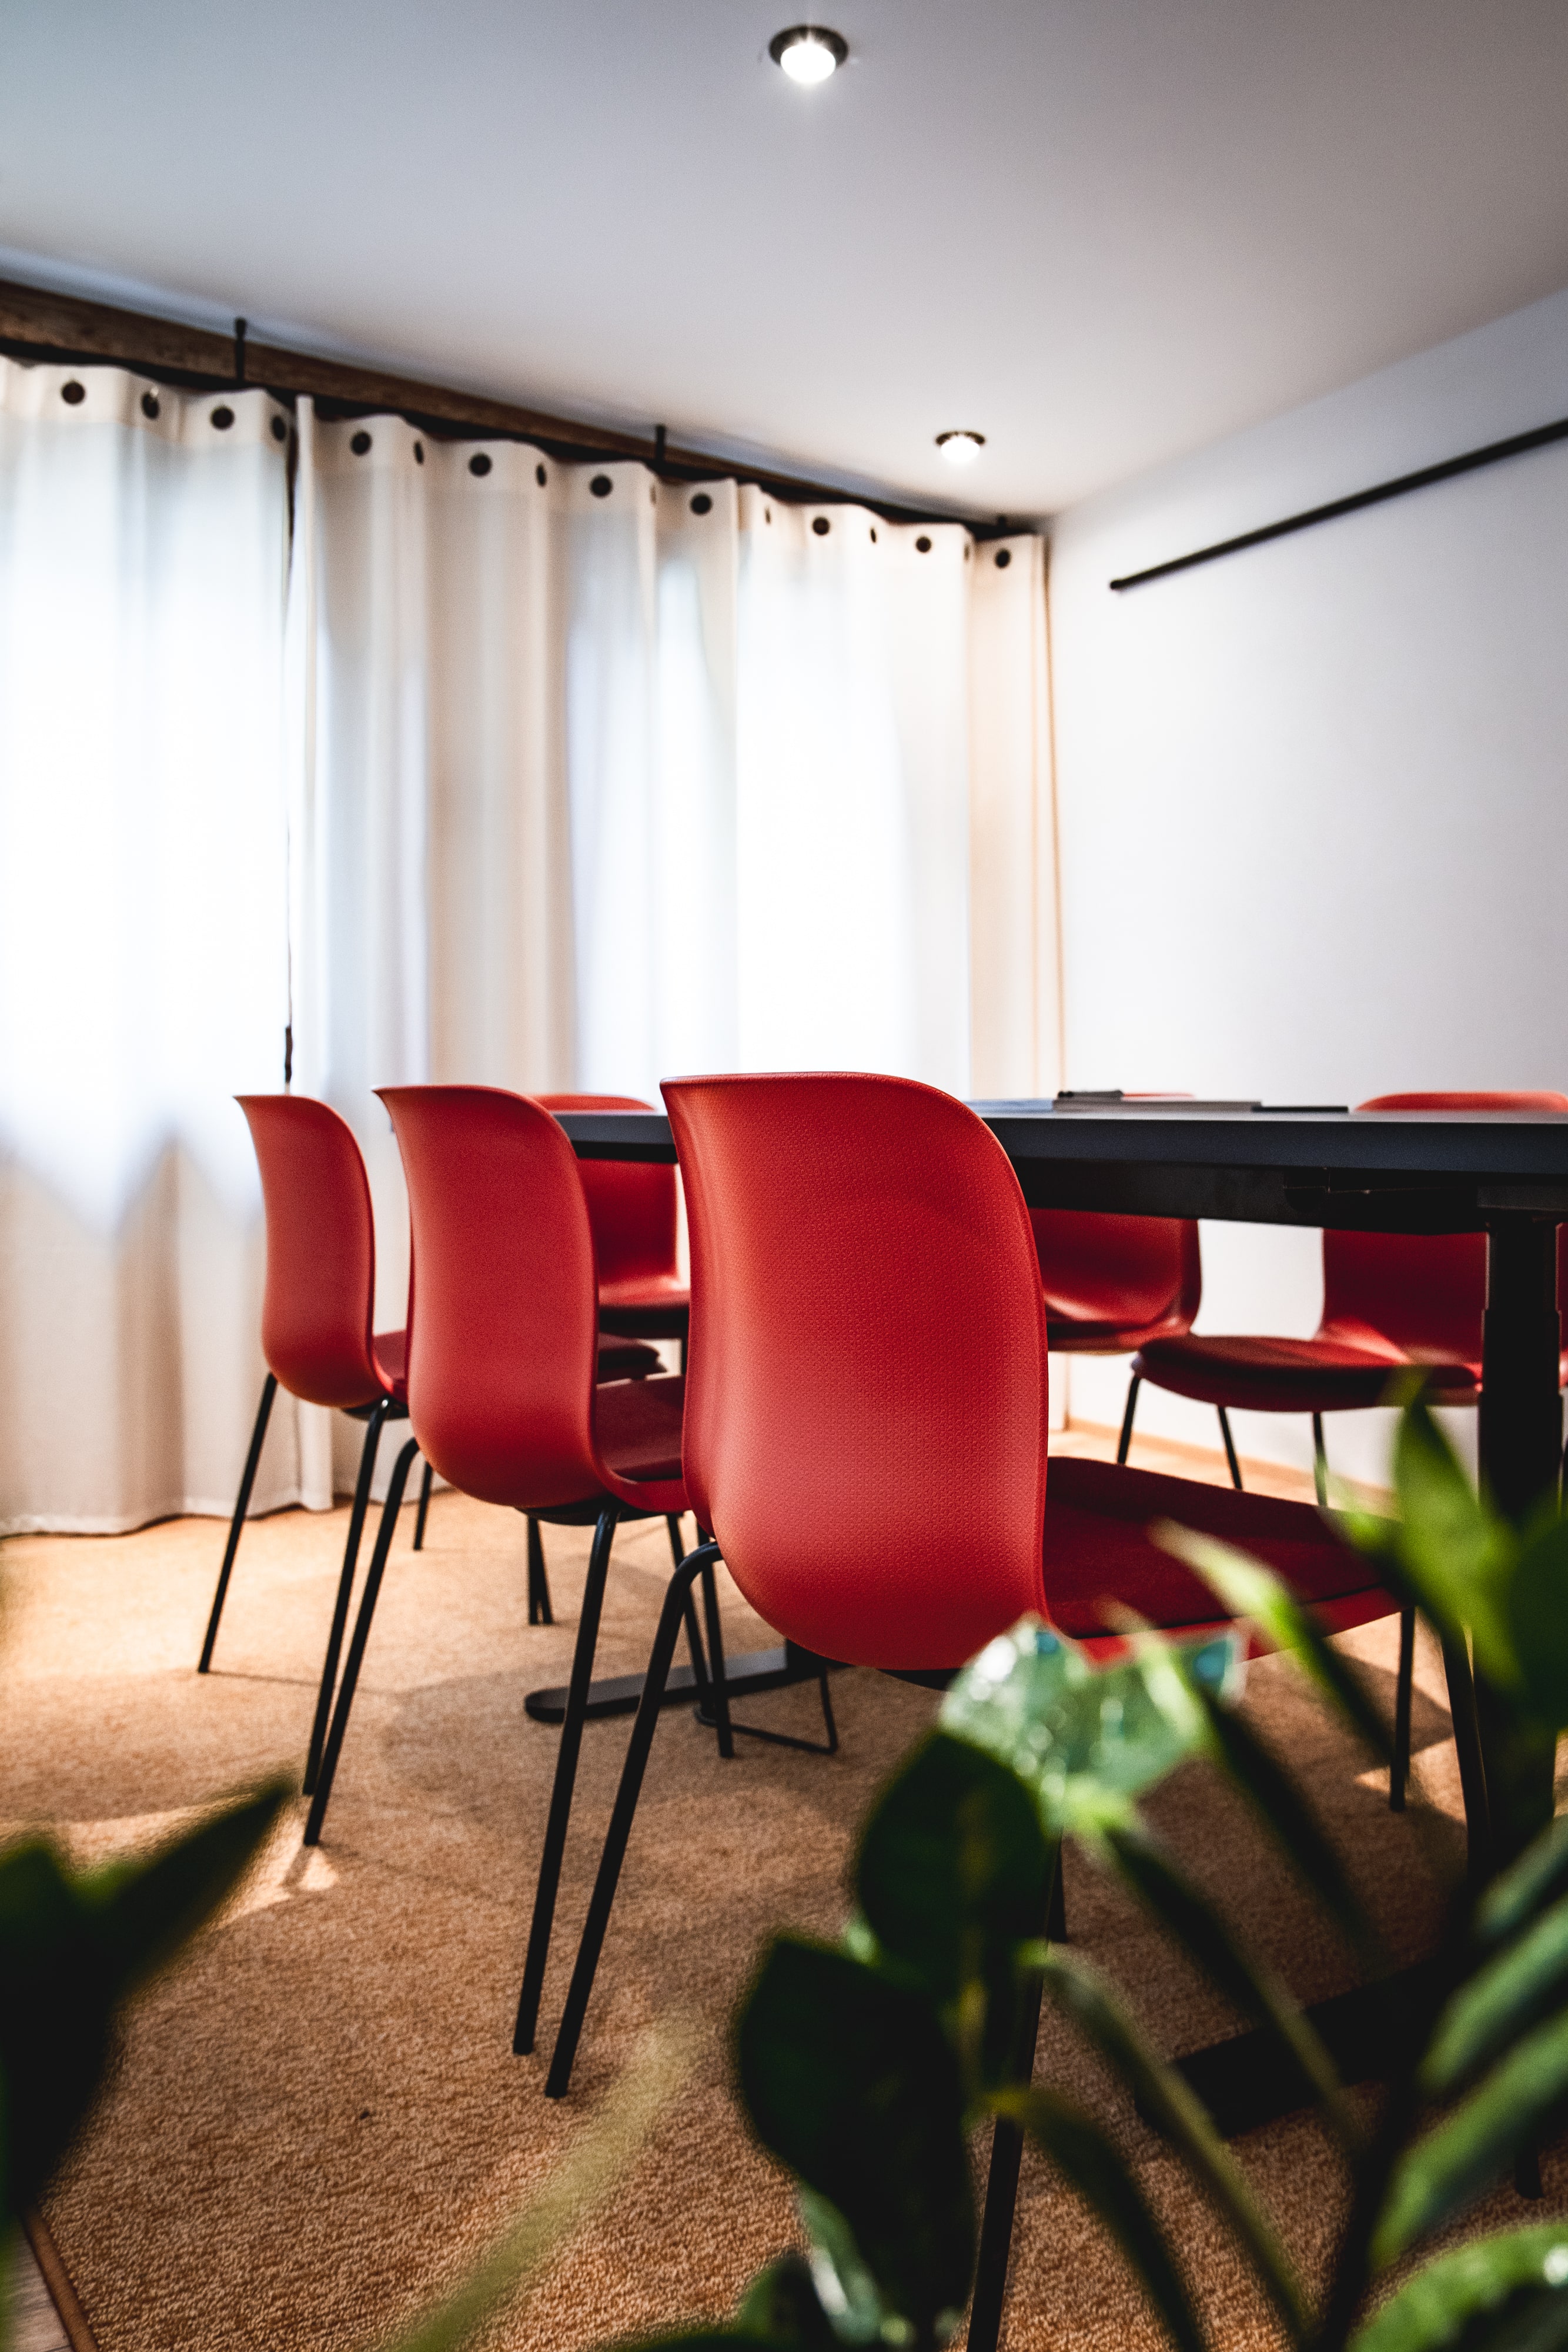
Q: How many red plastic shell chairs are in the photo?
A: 6